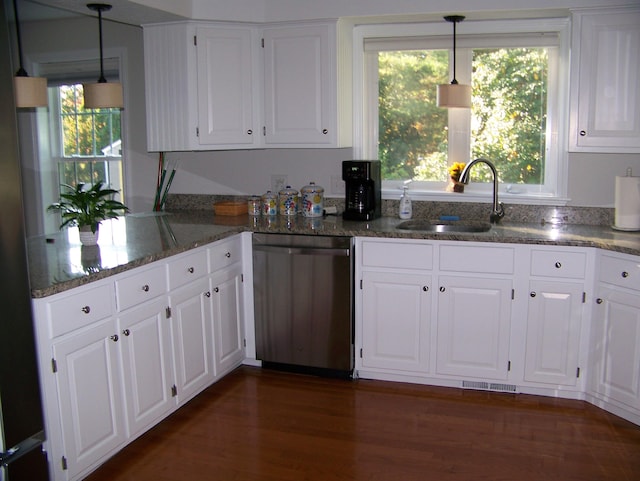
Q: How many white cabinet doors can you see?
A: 11